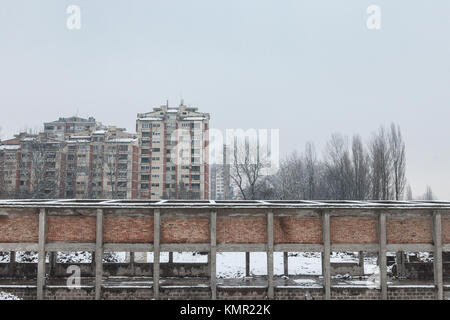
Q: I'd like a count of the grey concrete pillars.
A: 8